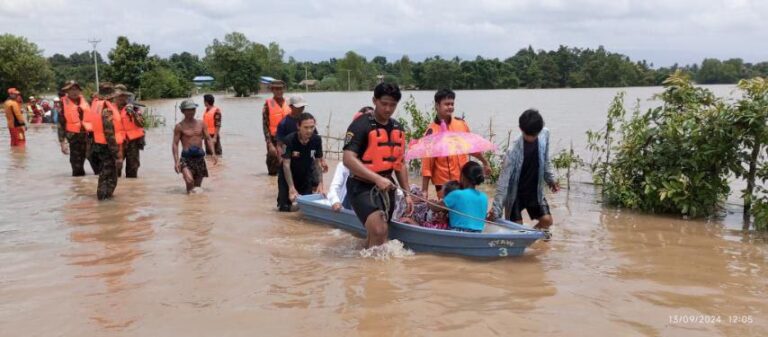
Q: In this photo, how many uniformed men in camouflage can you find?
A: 5